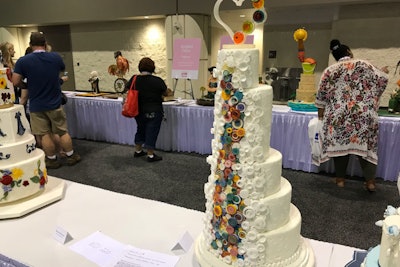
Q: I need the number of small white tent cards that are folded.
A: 2